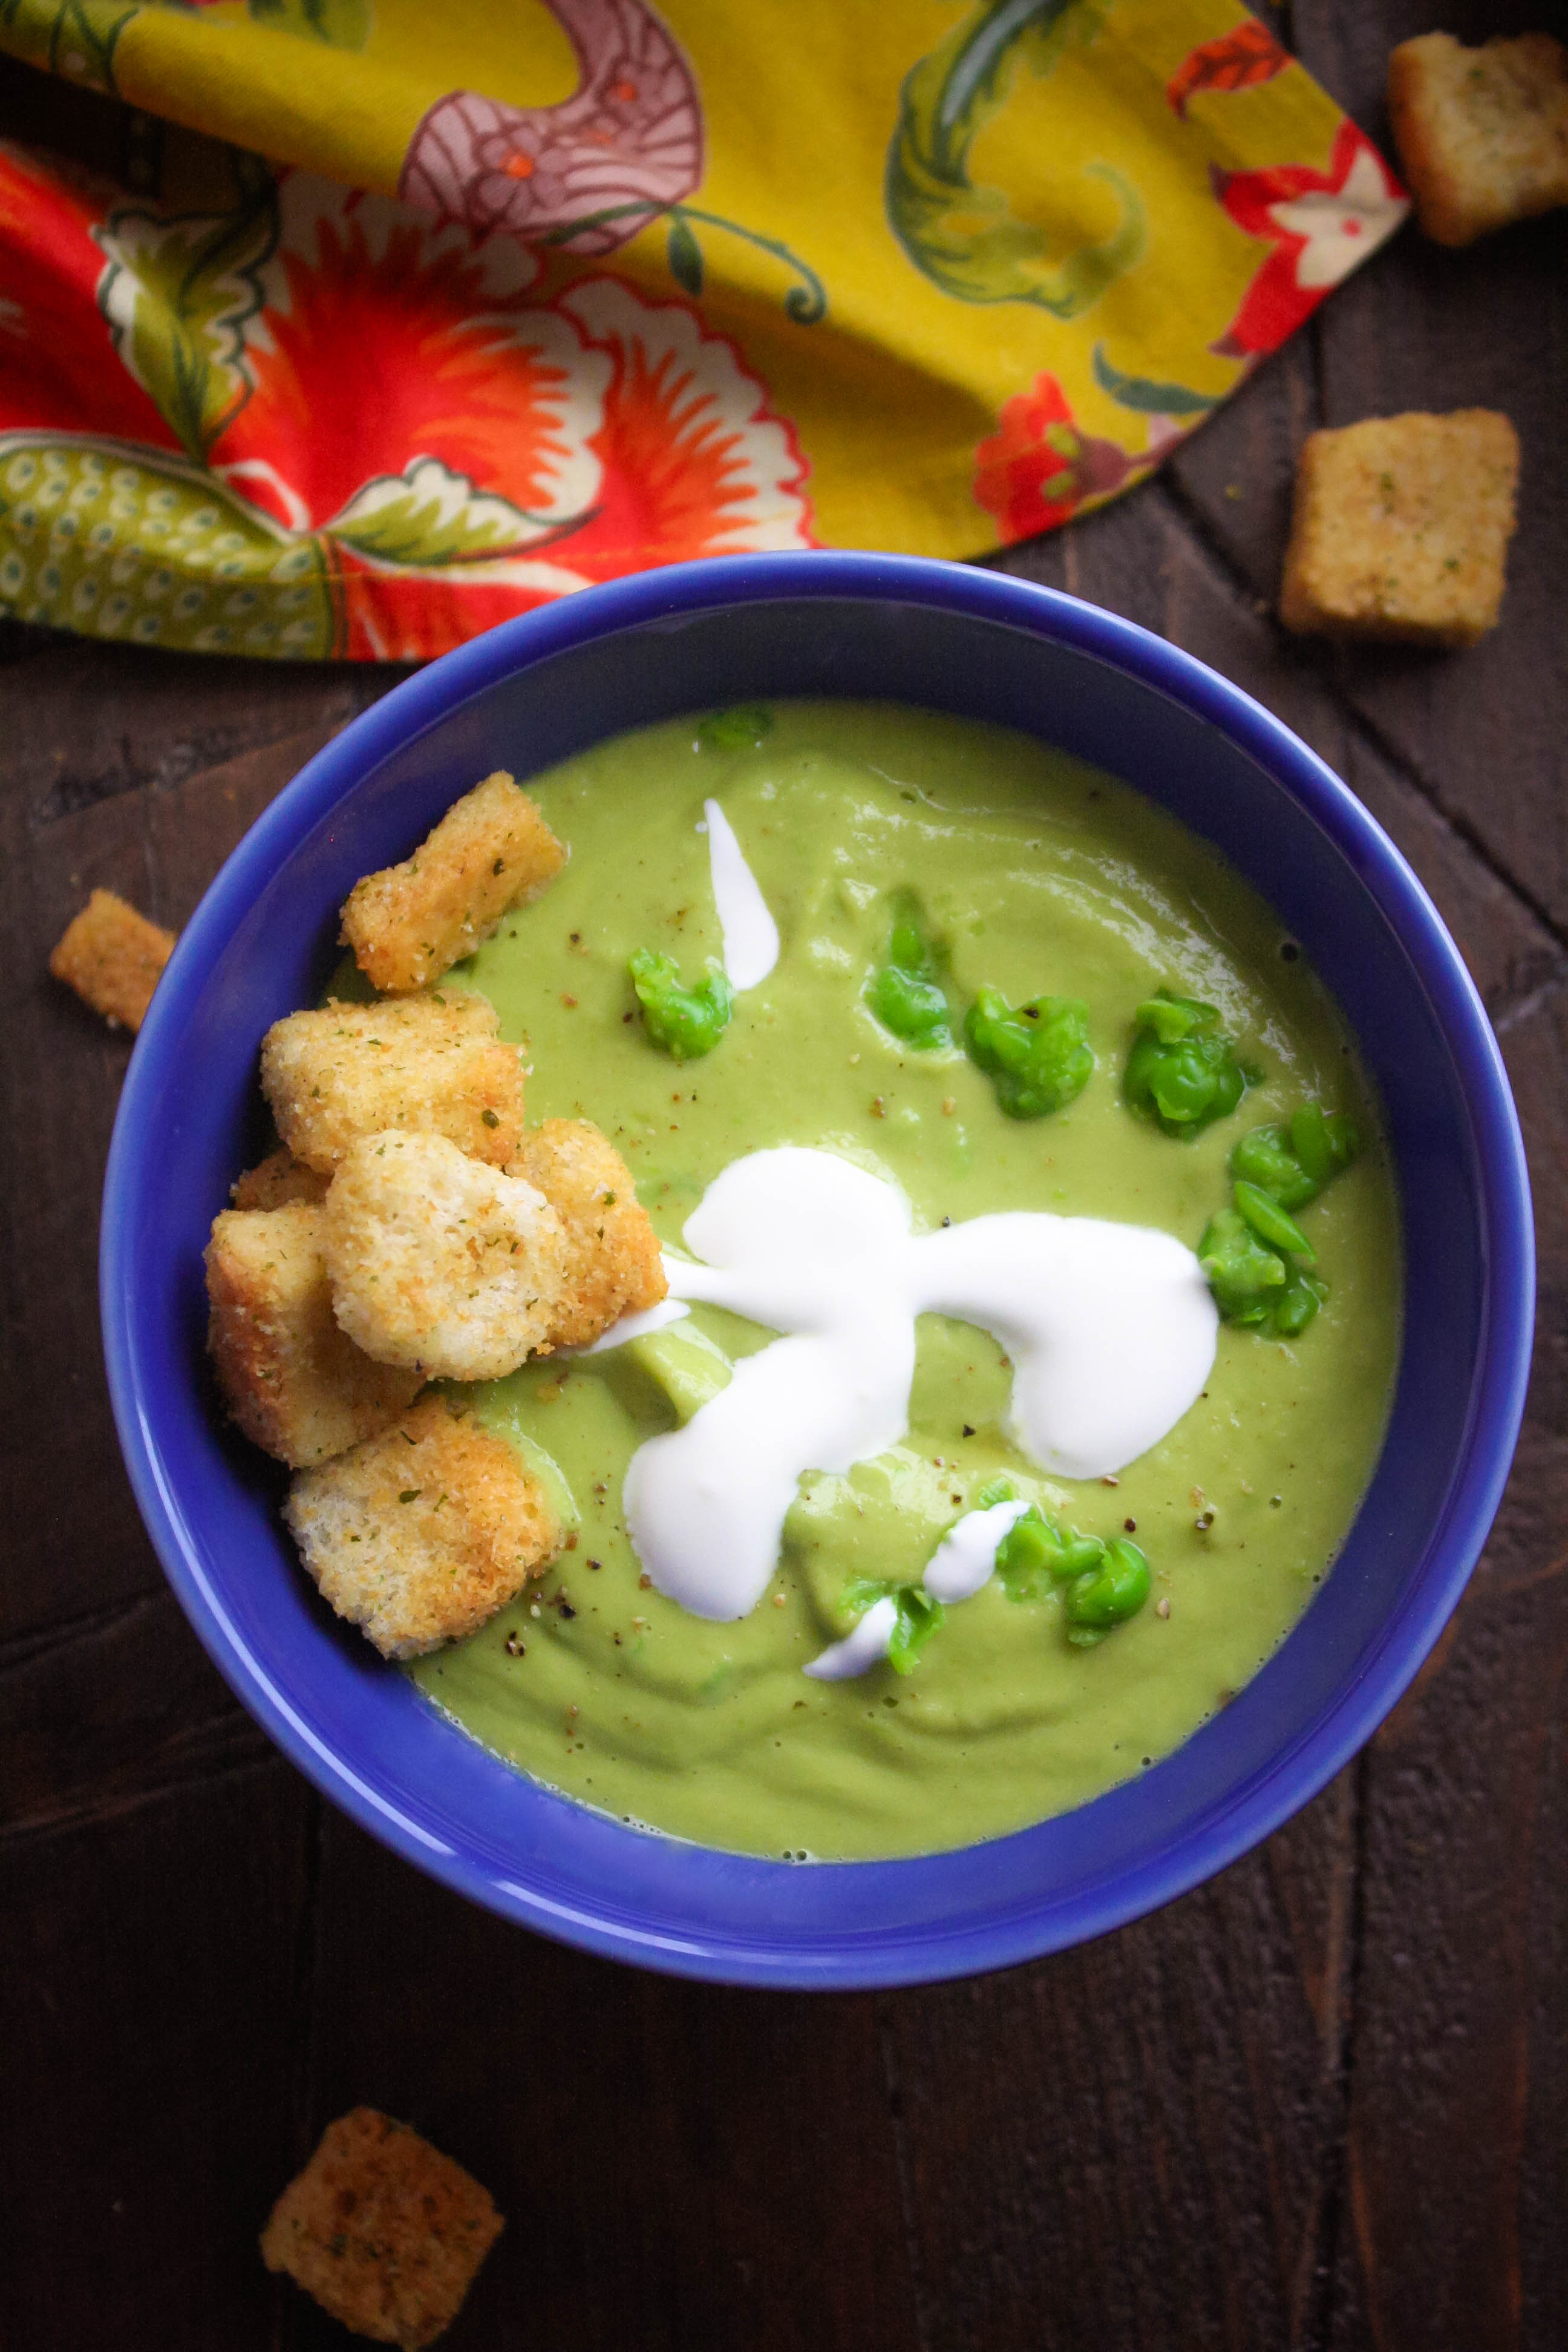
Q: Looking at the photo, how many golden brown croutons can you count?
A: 11